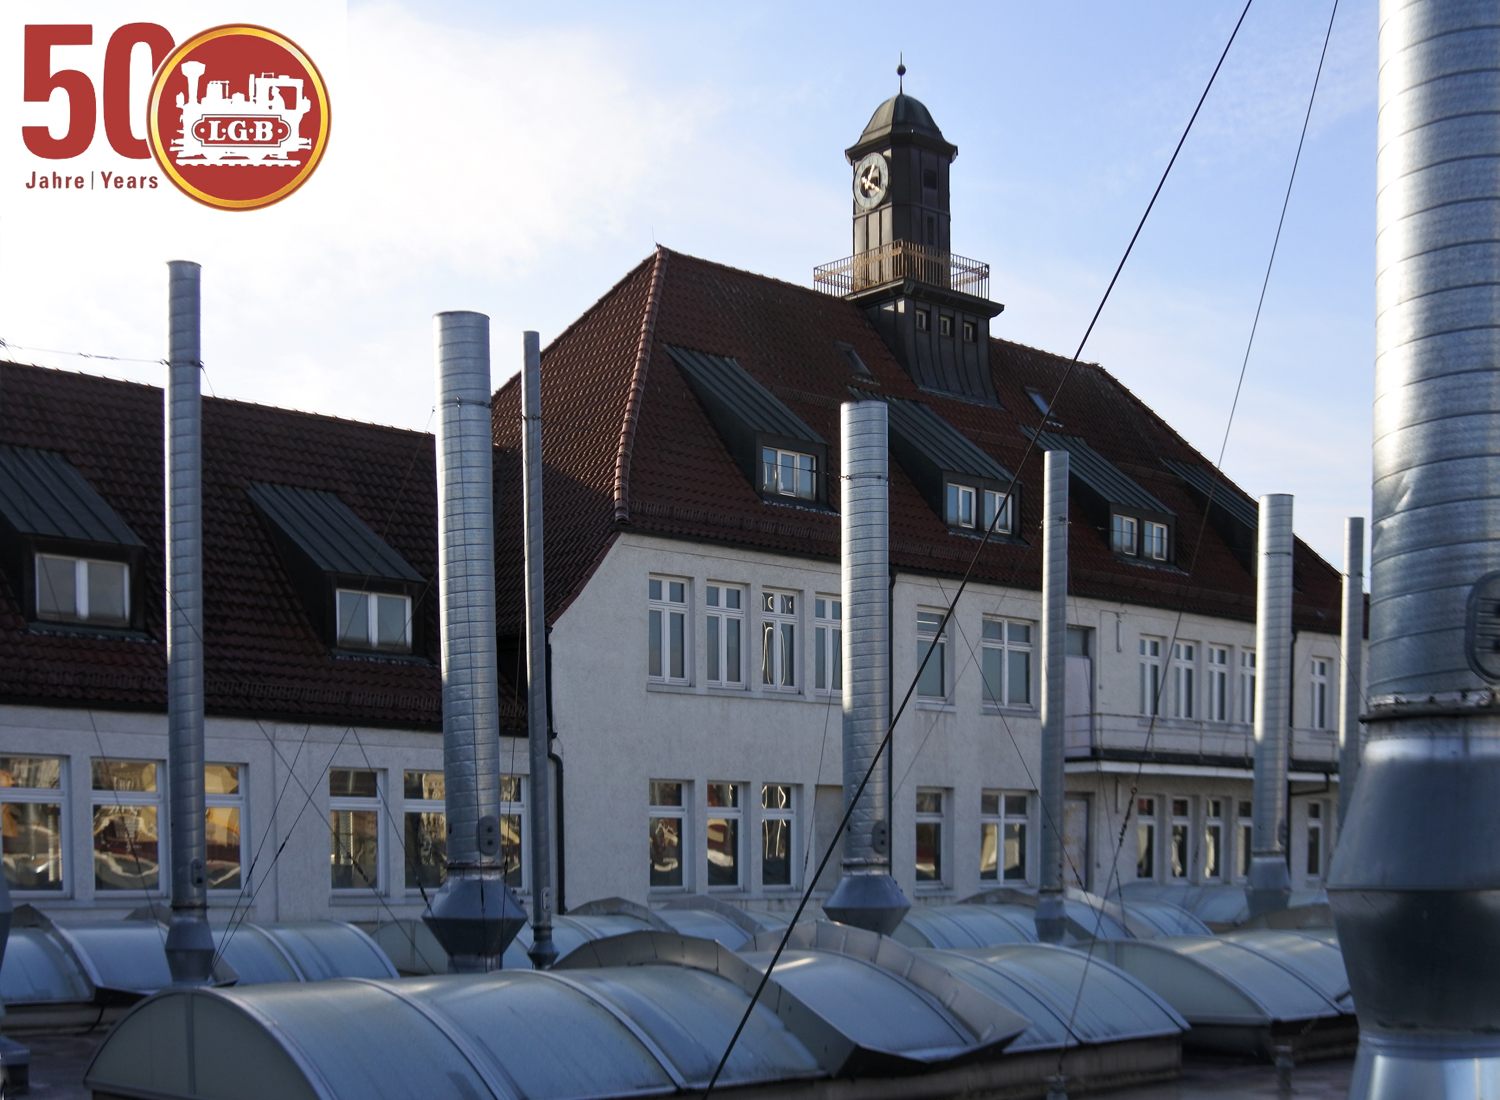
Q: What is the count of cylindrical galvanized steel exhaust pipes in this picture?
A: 8